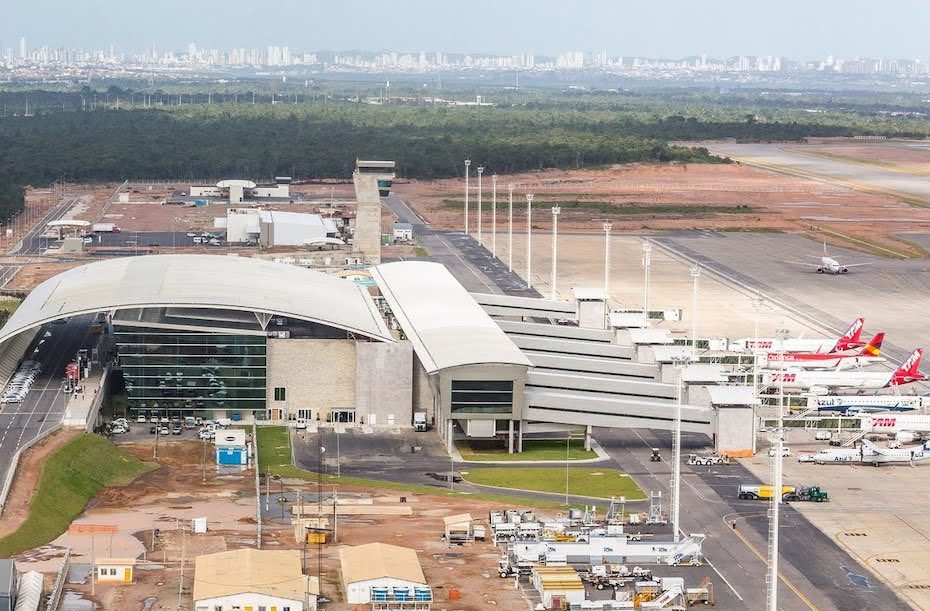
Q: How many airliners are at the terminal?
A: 6